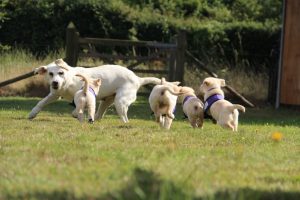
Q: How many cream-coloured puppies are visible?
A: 4